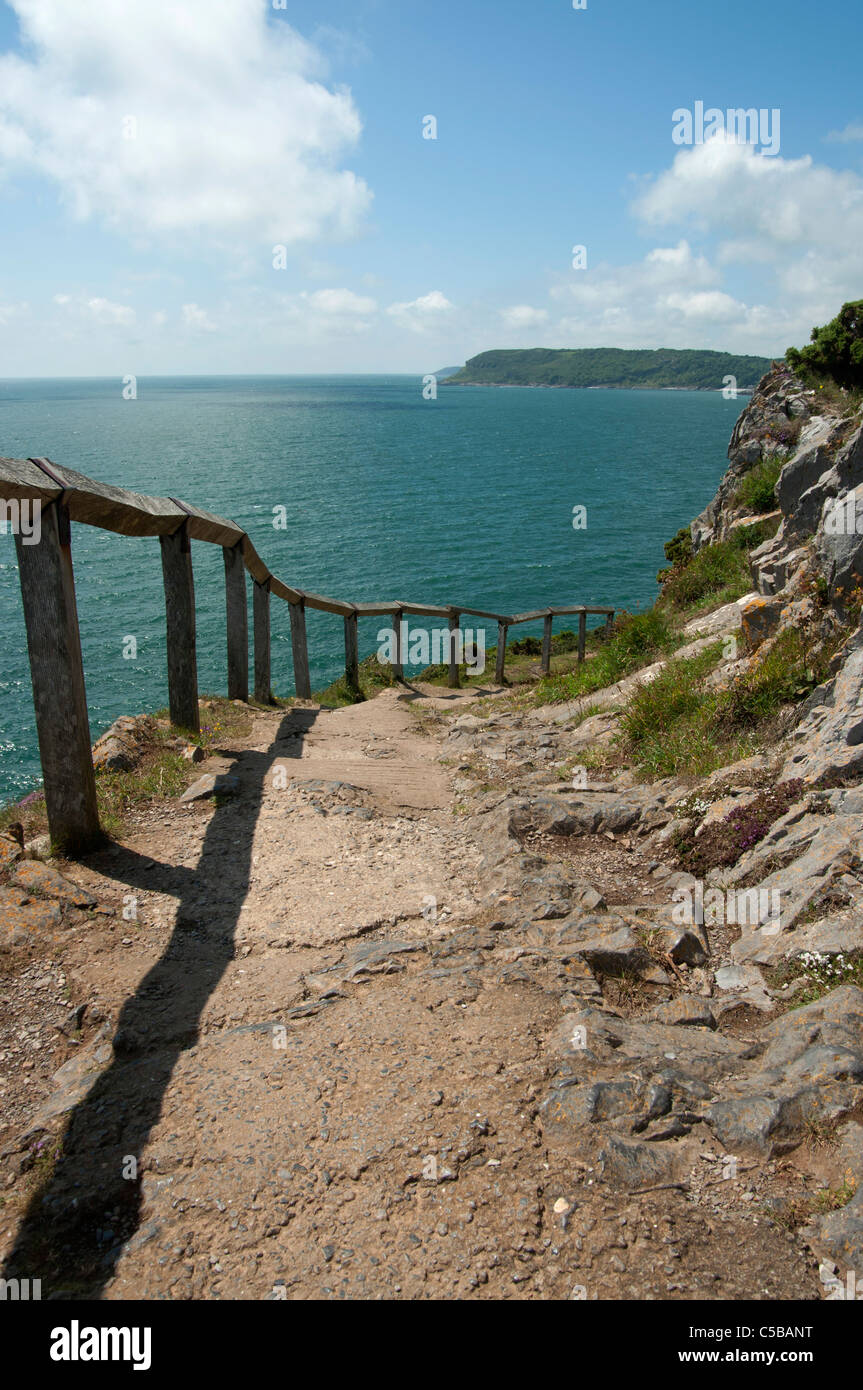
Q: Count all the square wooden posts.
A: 12